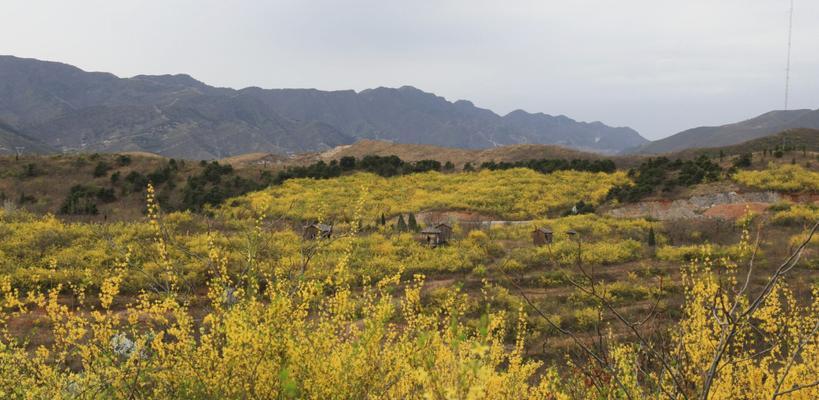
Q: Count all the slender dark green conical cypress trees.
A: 4